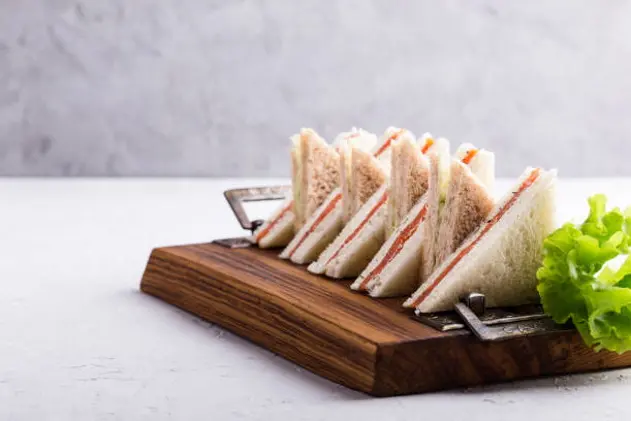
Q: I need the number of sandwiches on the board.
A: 9